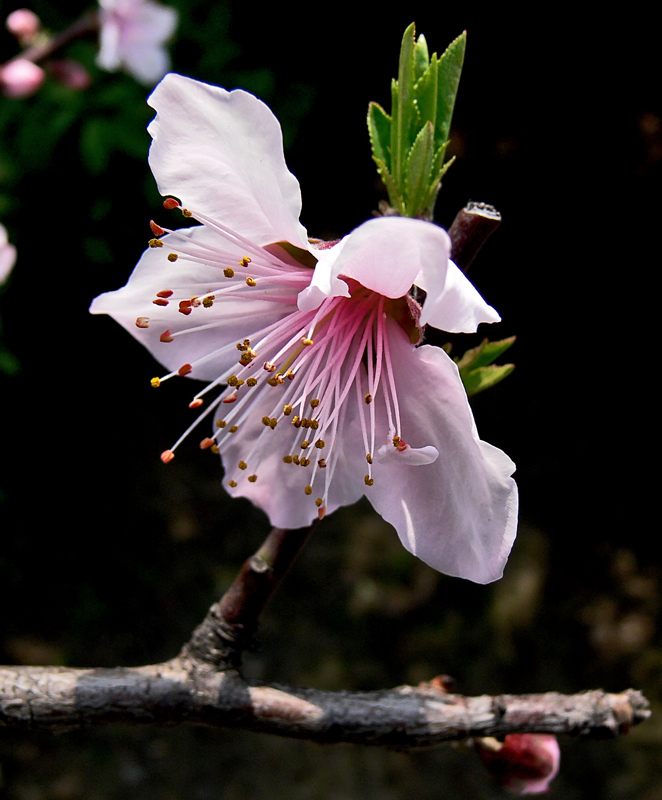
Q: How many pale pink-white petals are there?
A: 5